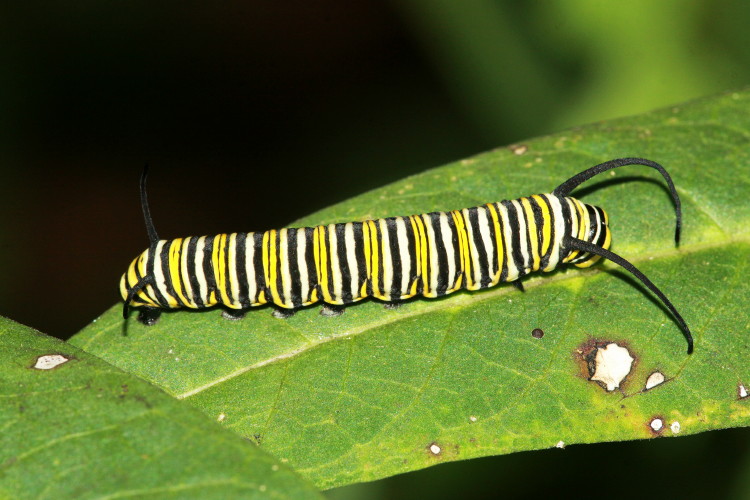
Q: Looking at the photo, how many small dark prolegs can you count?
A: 5